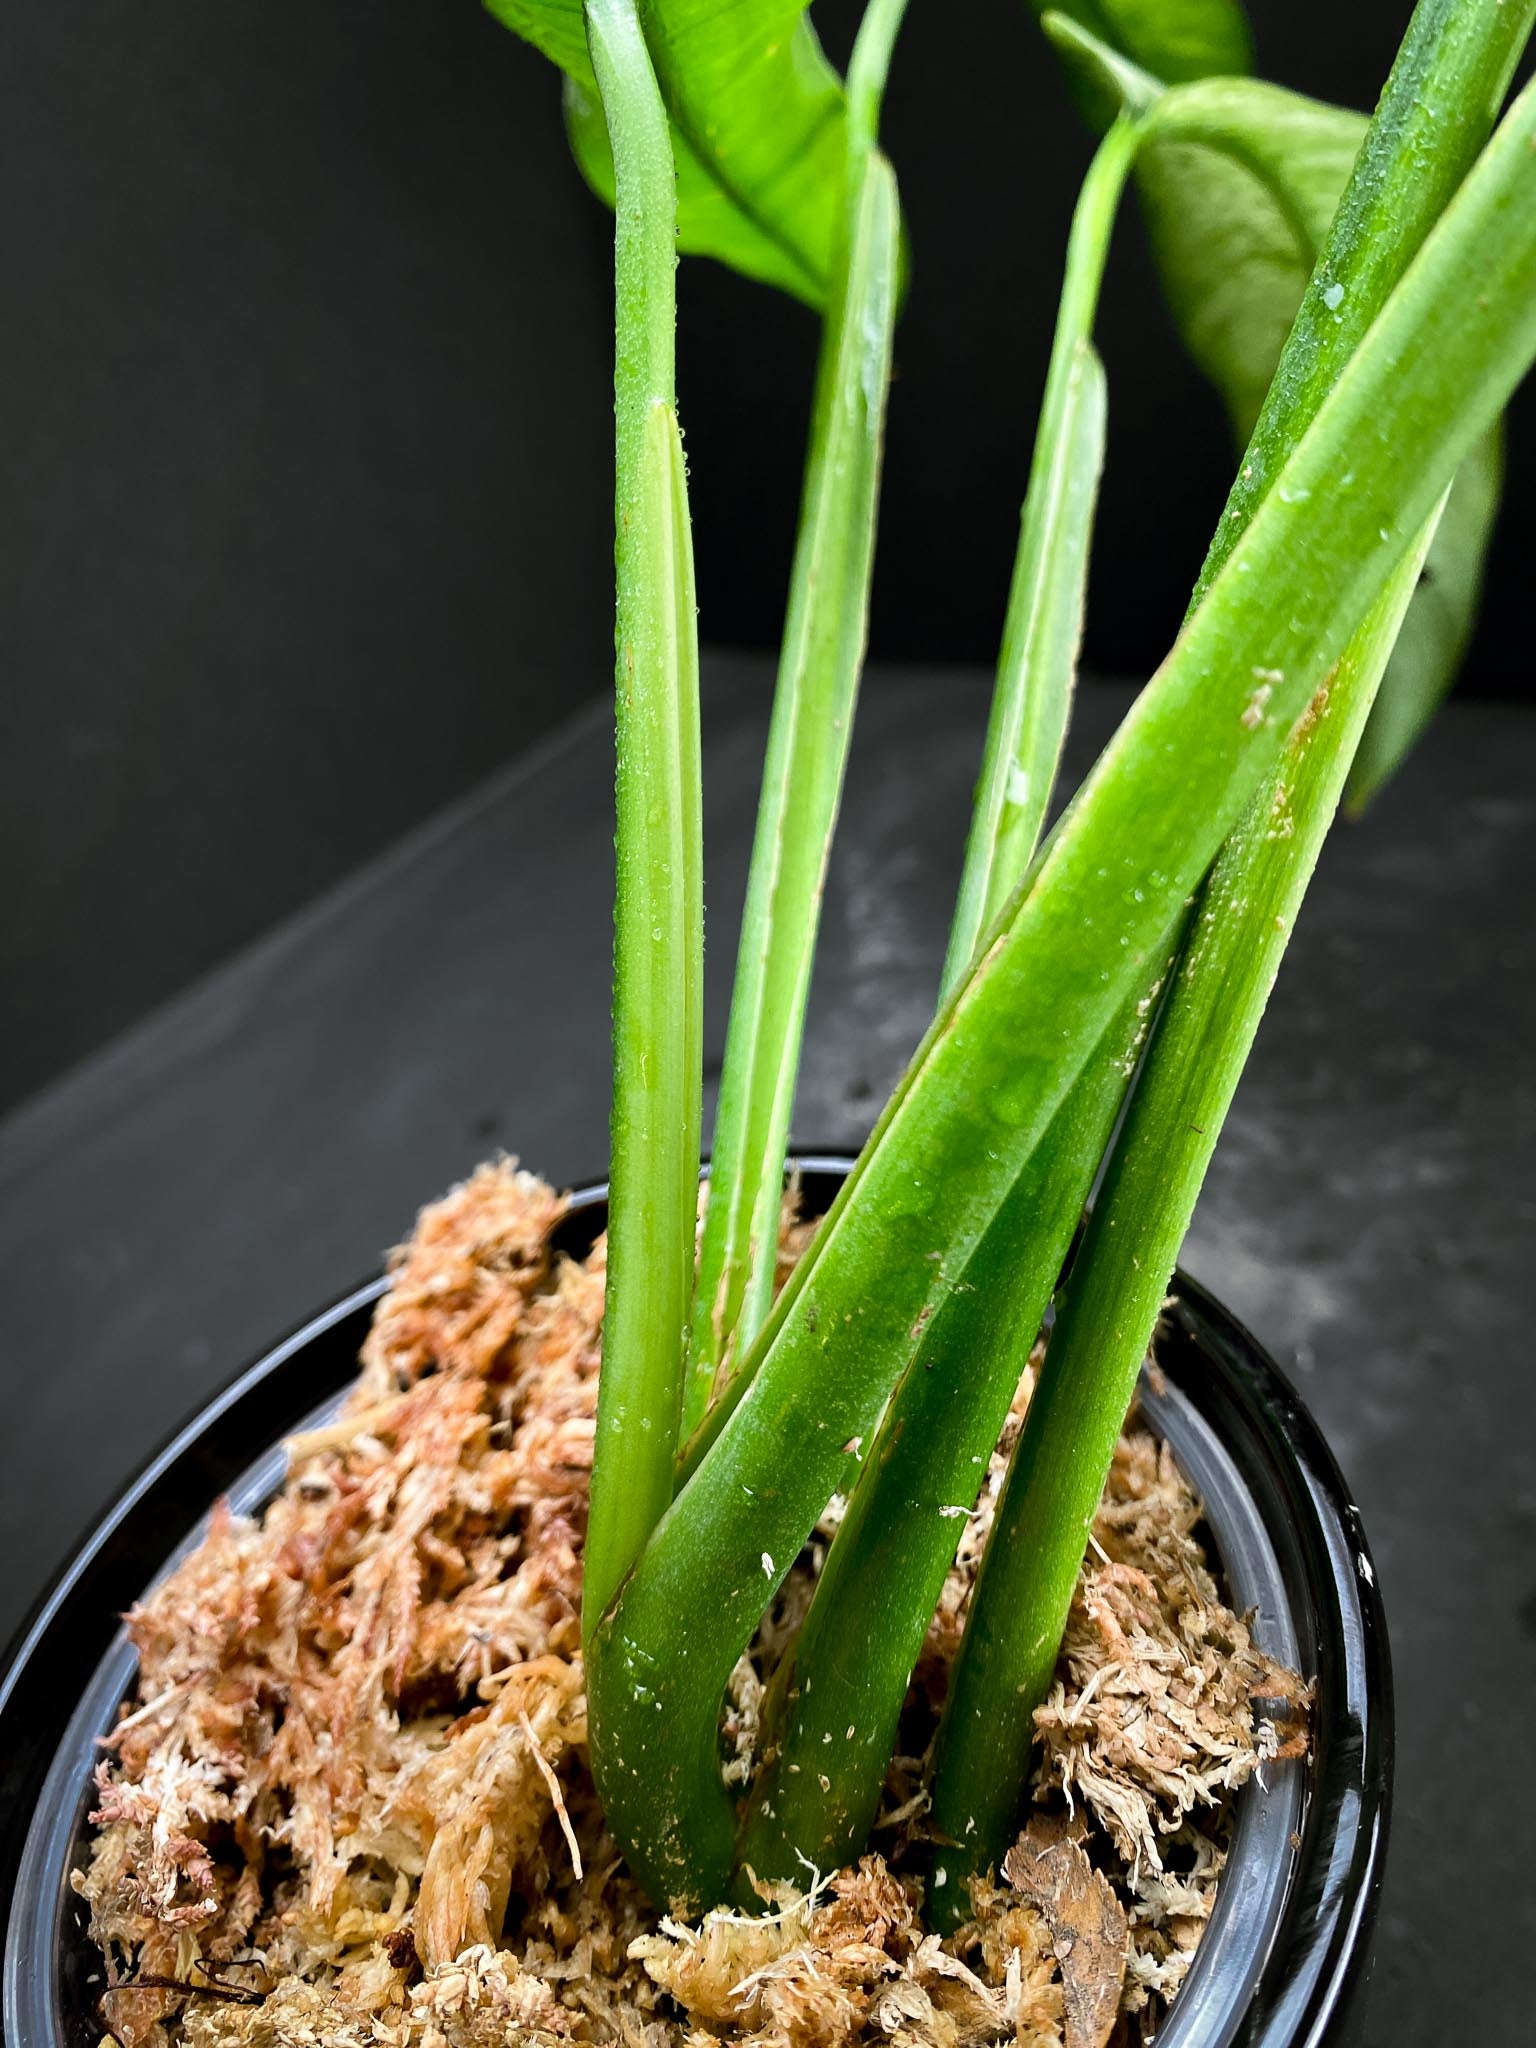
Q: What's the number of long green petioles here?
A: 6